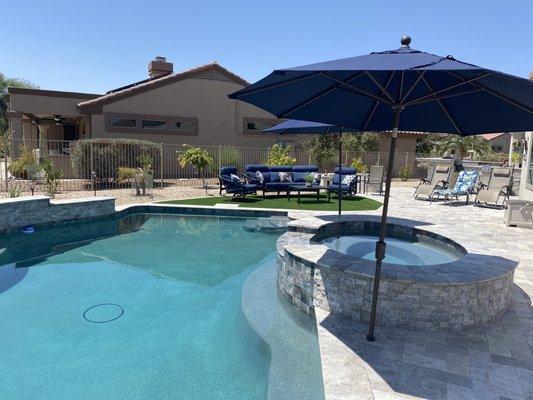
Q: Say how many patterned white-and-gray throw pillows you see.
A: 5